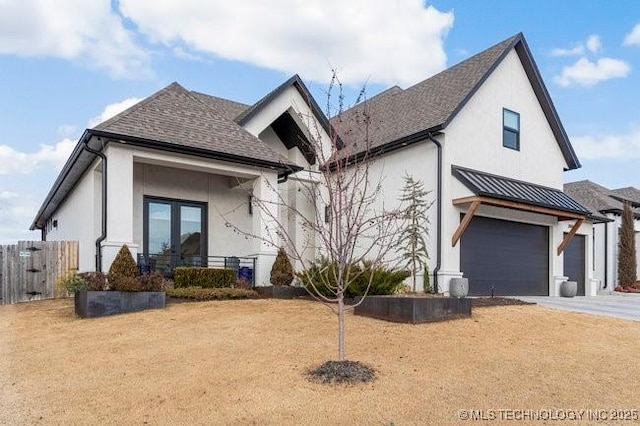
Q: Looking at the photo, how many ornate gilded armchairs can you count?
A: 0